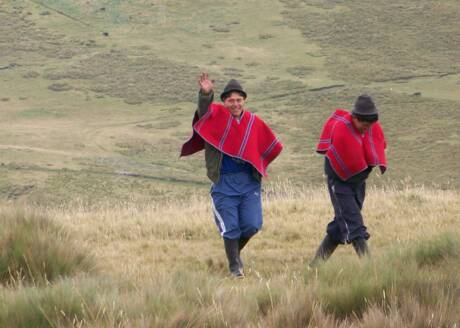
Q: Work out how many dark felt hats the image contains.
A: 2